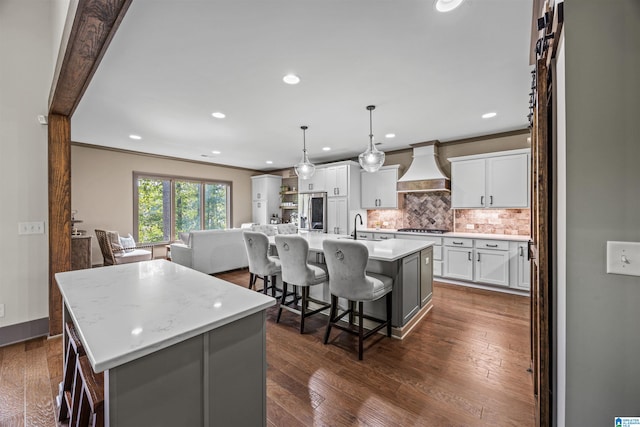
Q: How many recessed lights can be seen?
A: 9